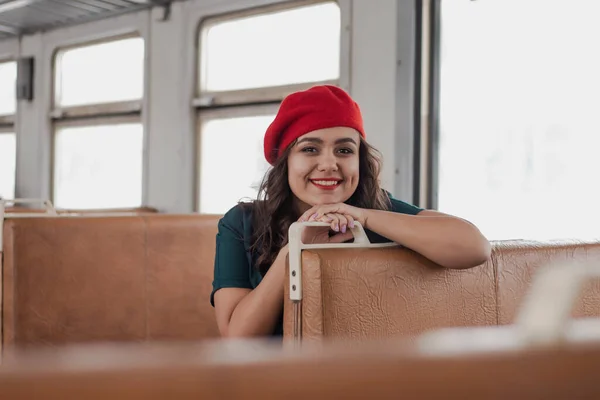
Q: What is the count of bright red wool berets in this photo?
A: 1